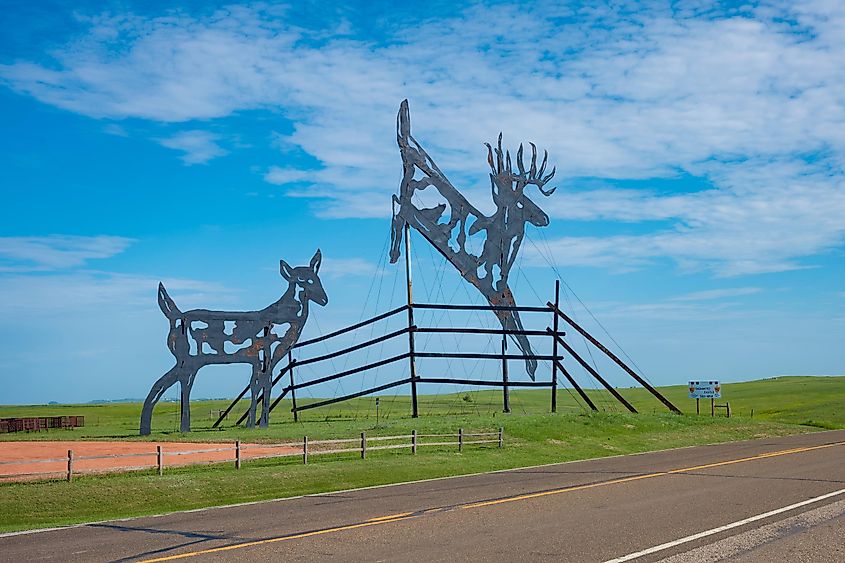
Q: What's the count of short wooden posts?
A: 8